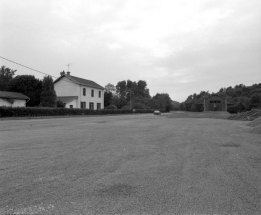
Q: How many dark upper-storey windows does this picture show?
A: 3